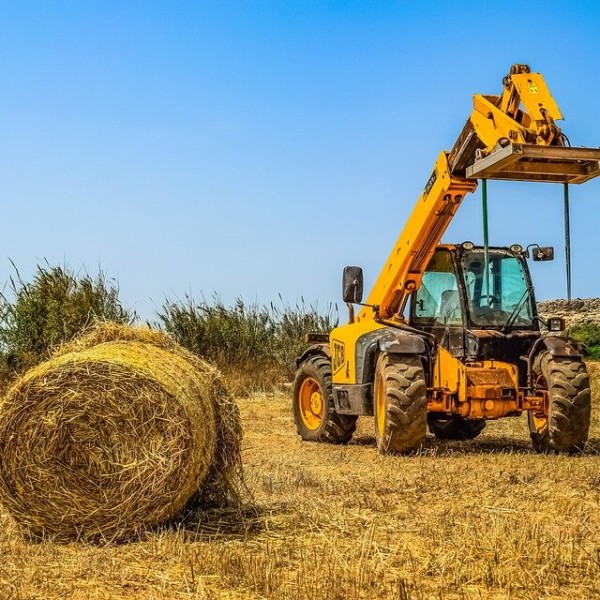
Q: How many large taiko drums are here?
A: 0